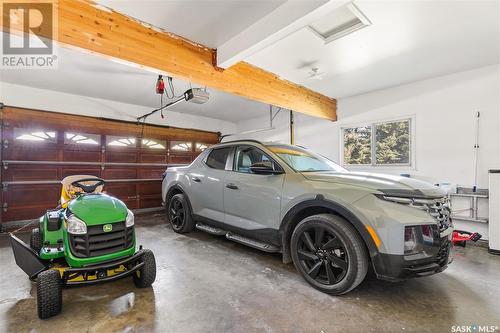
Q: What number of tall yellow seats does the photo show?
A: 1